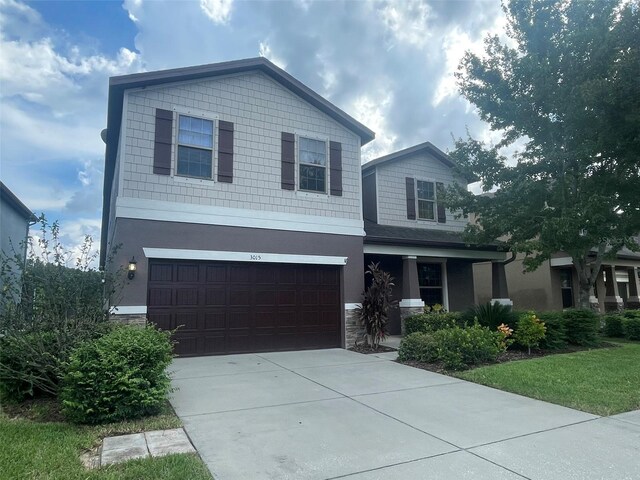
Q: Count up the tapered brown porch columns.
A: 2